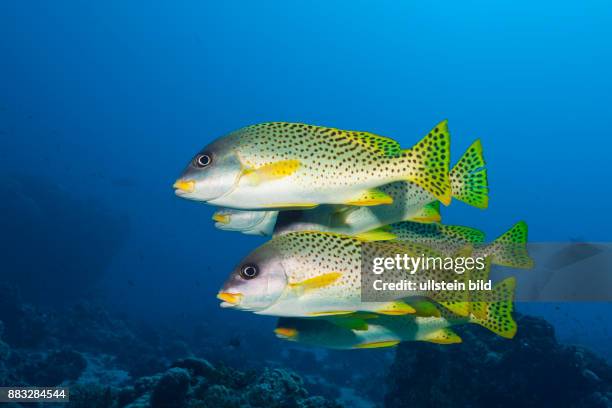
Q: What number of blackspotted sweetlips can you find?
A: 5